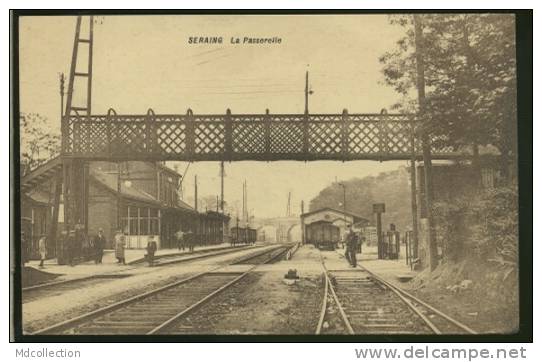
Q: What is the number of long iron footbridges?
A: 1